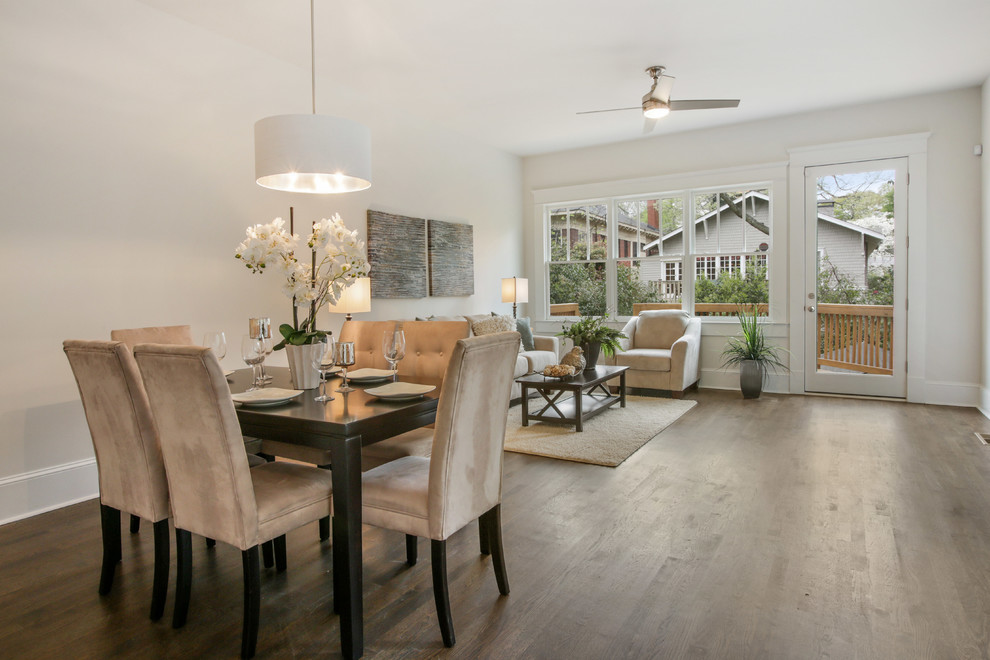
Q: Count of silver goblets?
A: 2